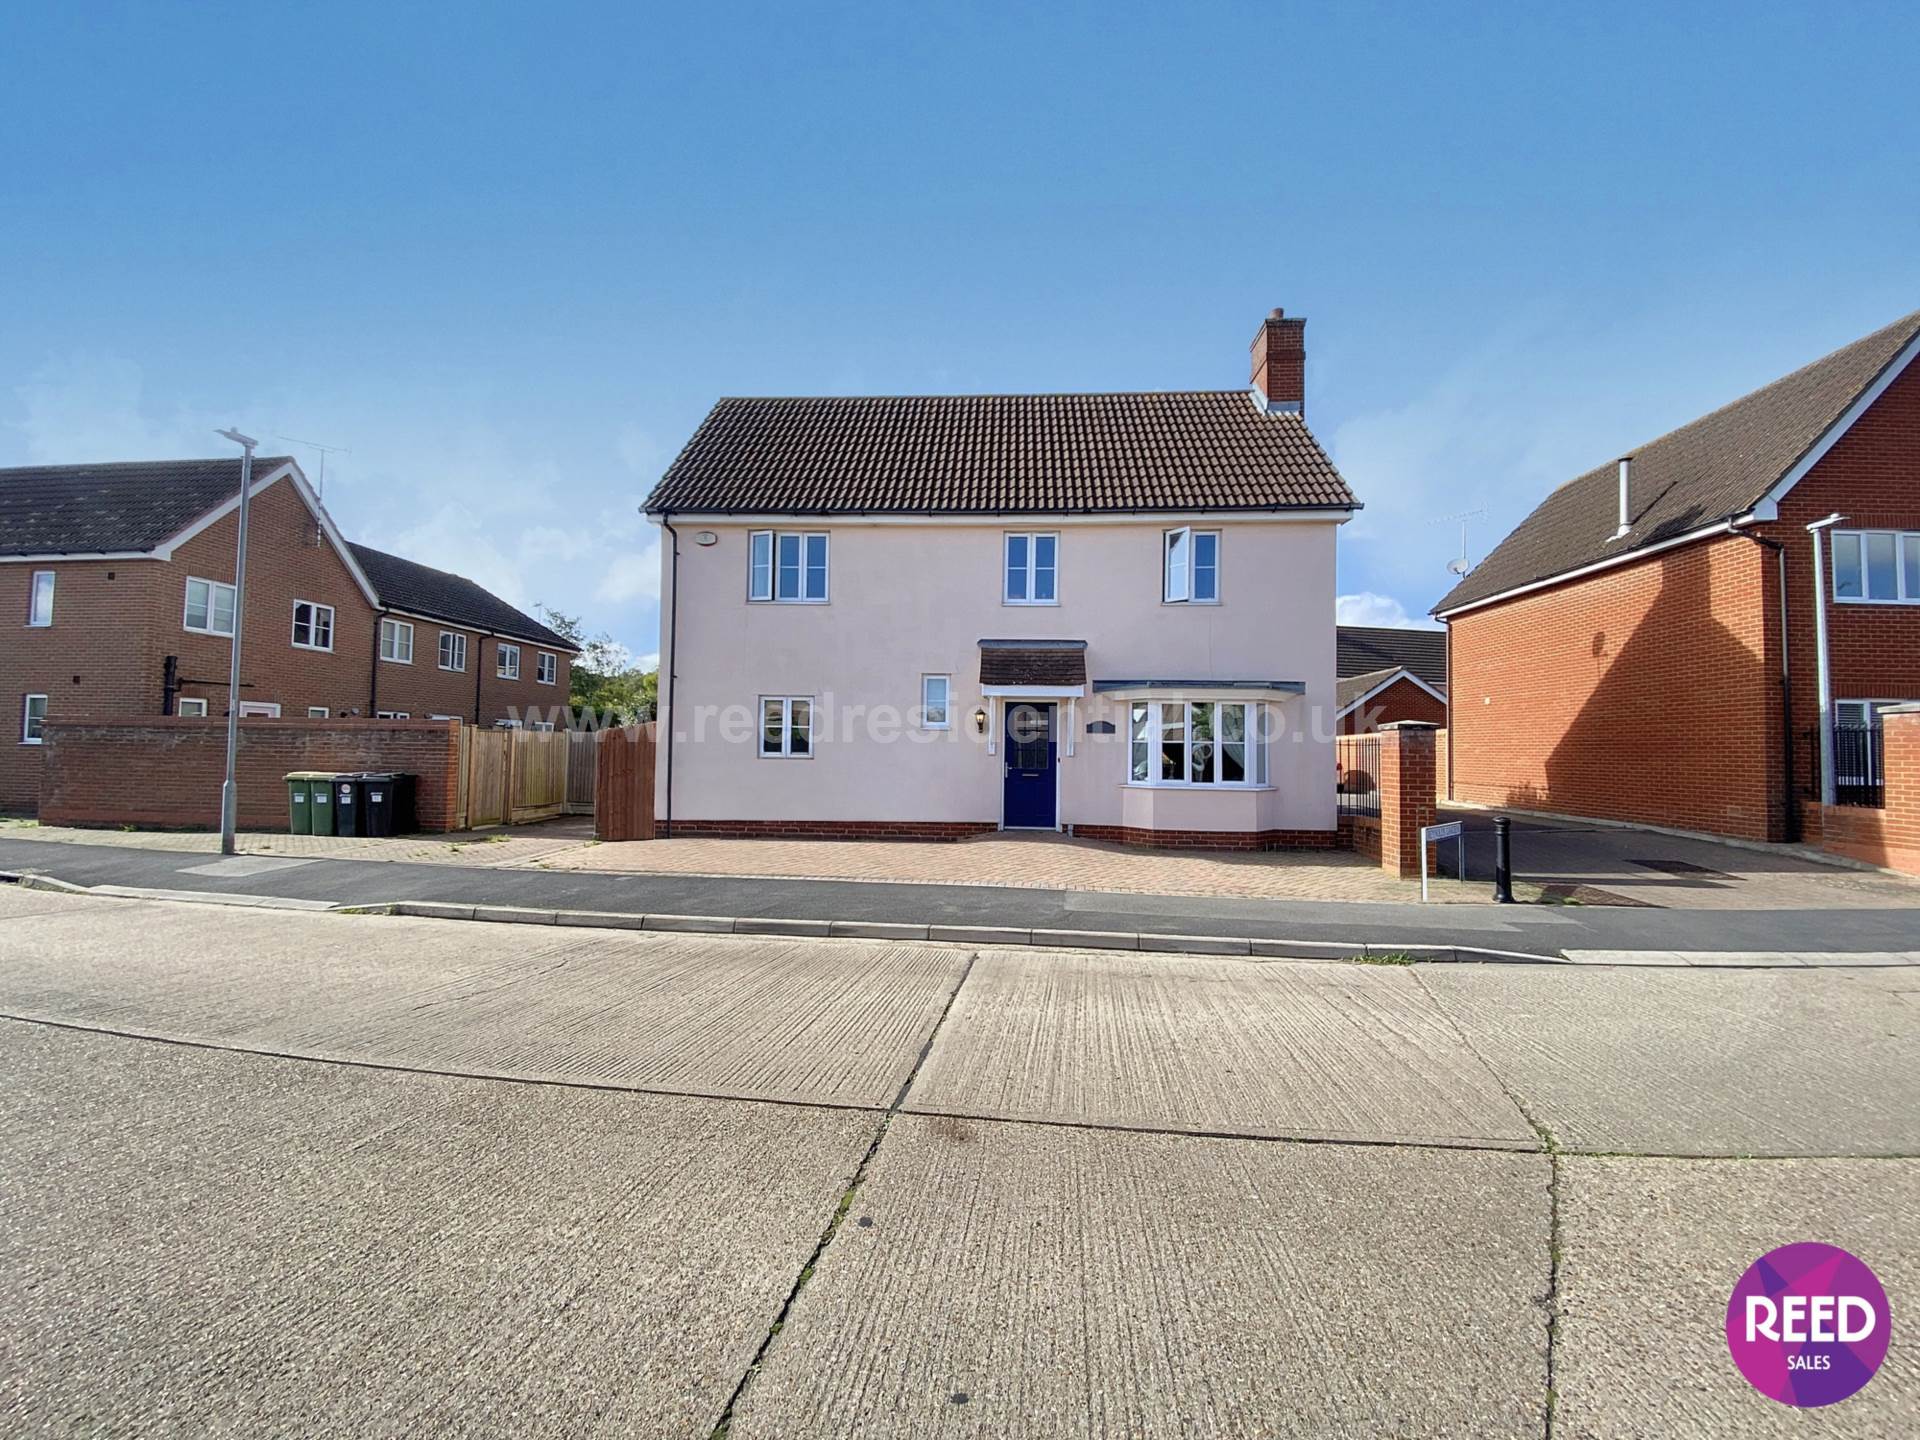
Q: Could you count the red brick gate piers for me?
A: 2